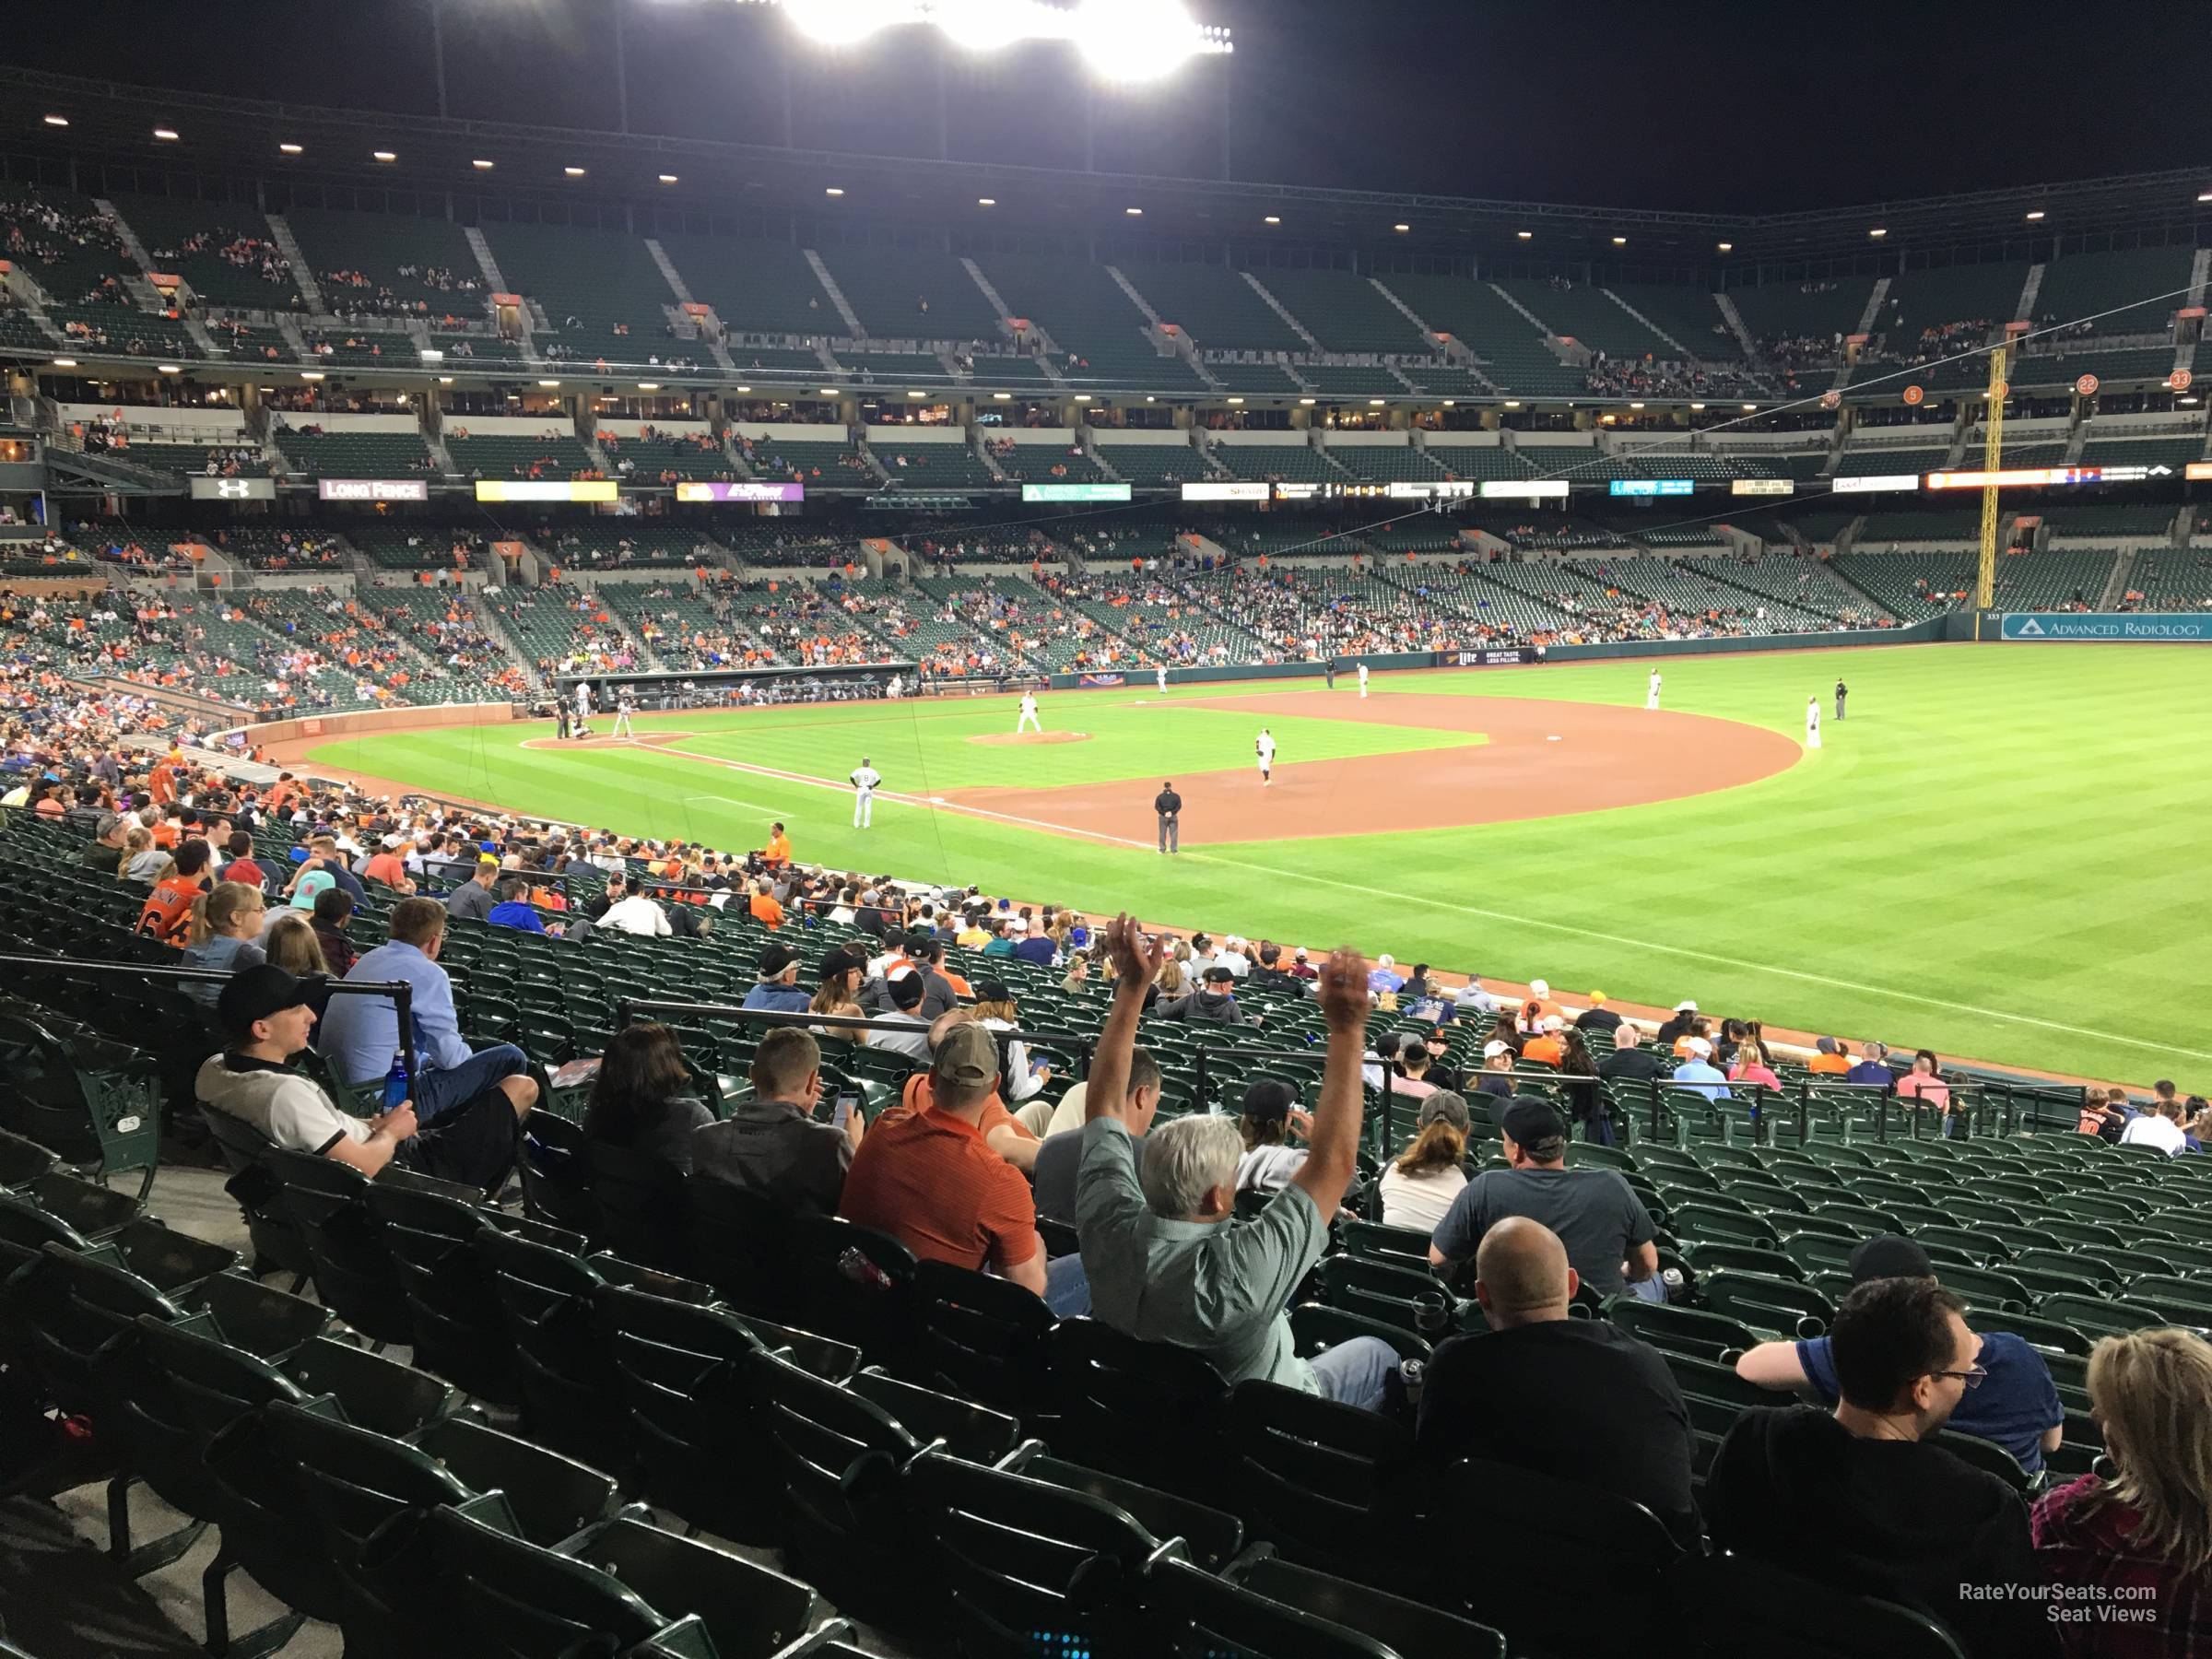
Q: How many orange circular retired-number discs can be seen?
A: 5